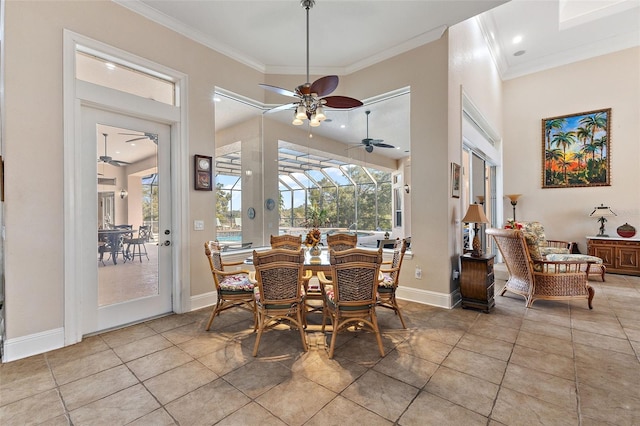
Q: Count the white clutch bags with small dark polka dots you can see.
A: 0